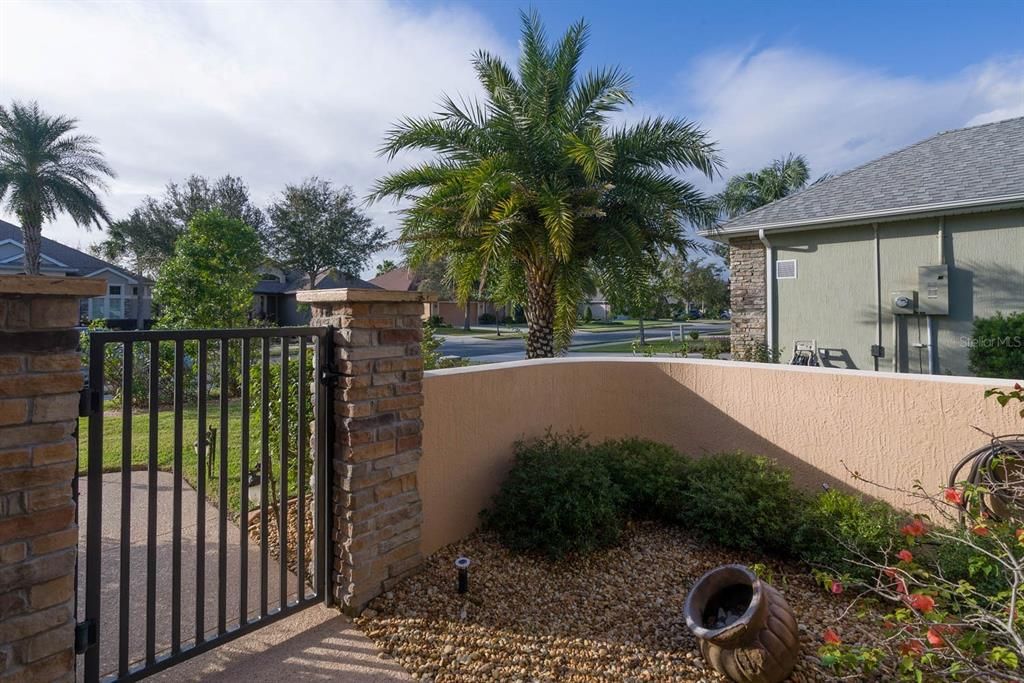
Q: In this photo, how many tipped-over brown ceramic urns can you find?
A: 1